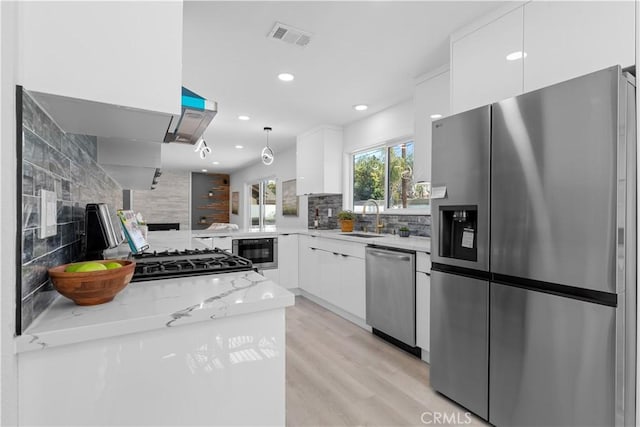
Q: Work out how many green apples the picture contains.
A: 3